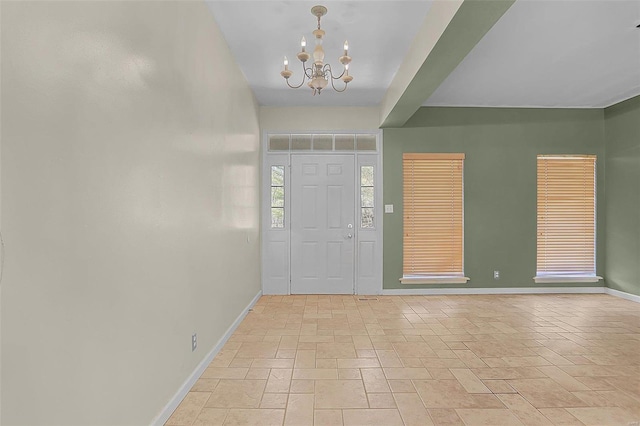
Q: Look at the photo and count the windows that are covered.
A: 2